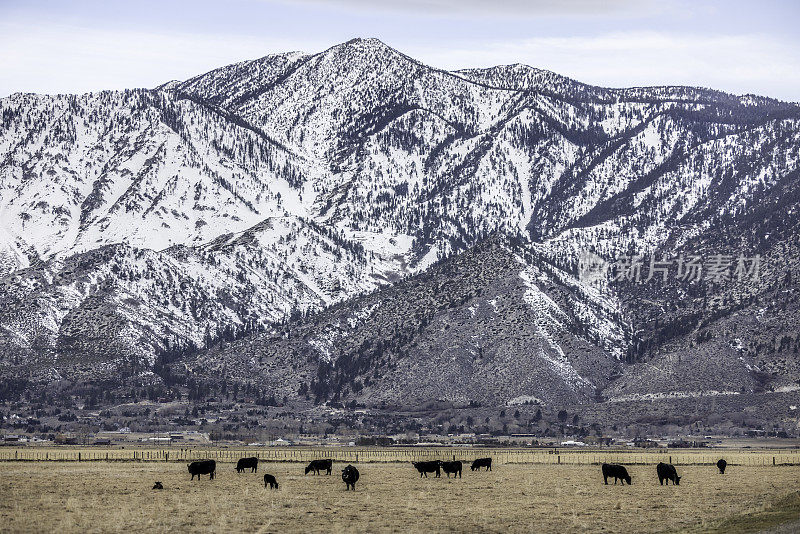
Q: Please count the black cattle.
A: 12